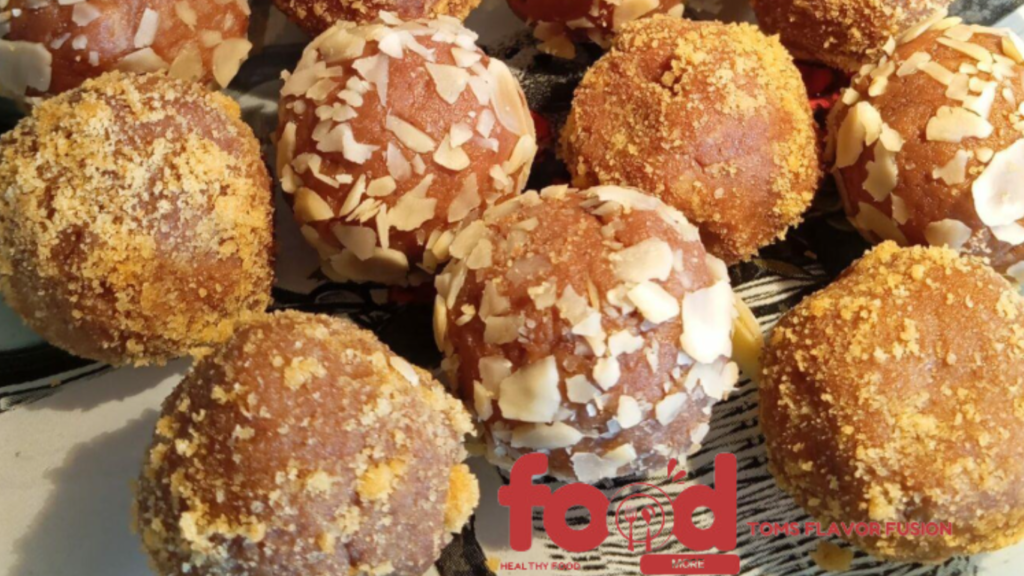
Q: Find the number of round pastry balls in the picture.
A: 11